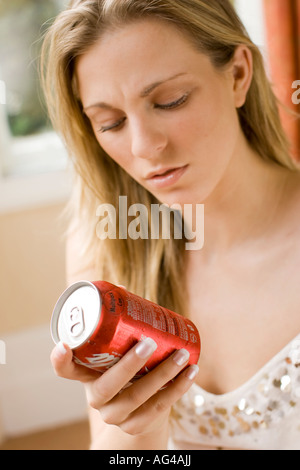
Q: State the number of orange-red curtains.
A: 1